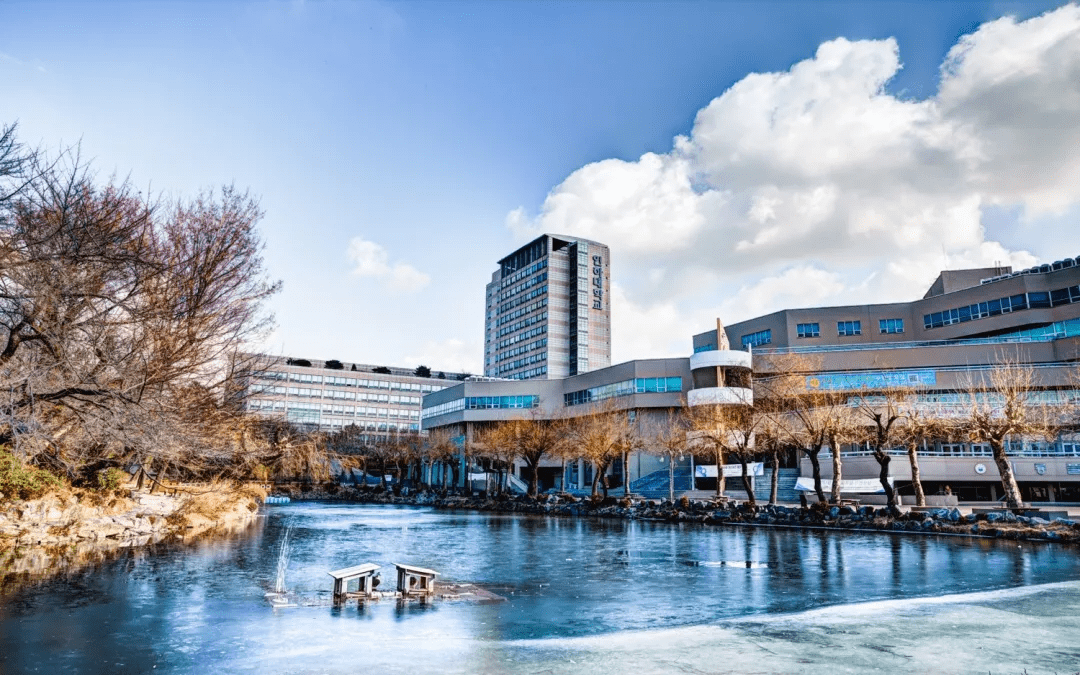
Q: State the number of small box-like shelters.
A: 2